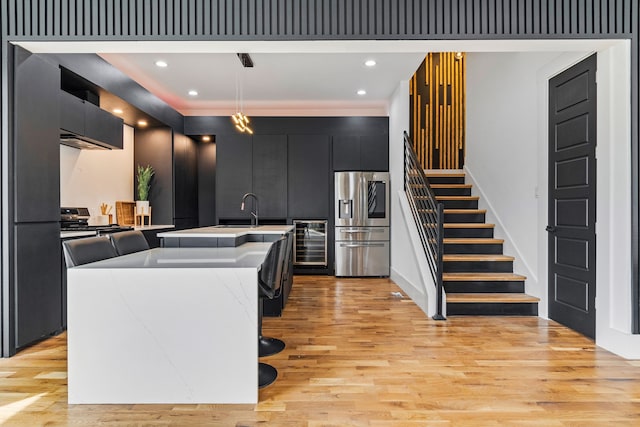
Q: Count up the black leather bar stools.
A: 4